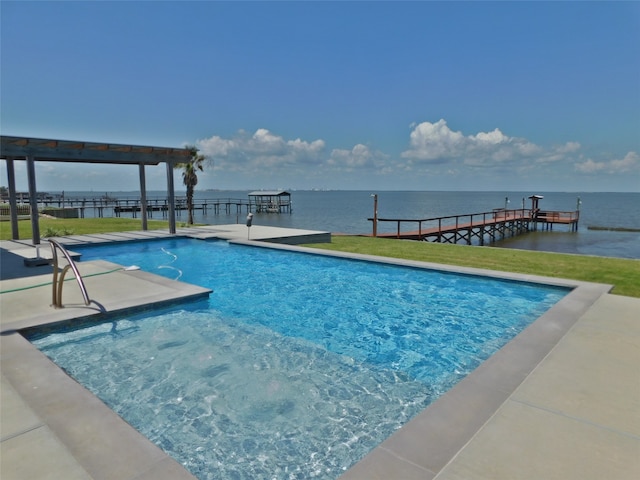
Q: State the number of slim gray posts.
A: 4